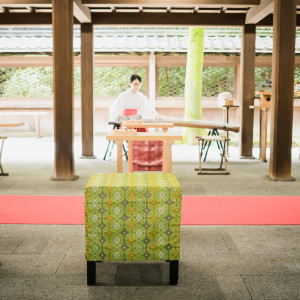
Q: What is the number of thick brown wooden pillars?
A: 4